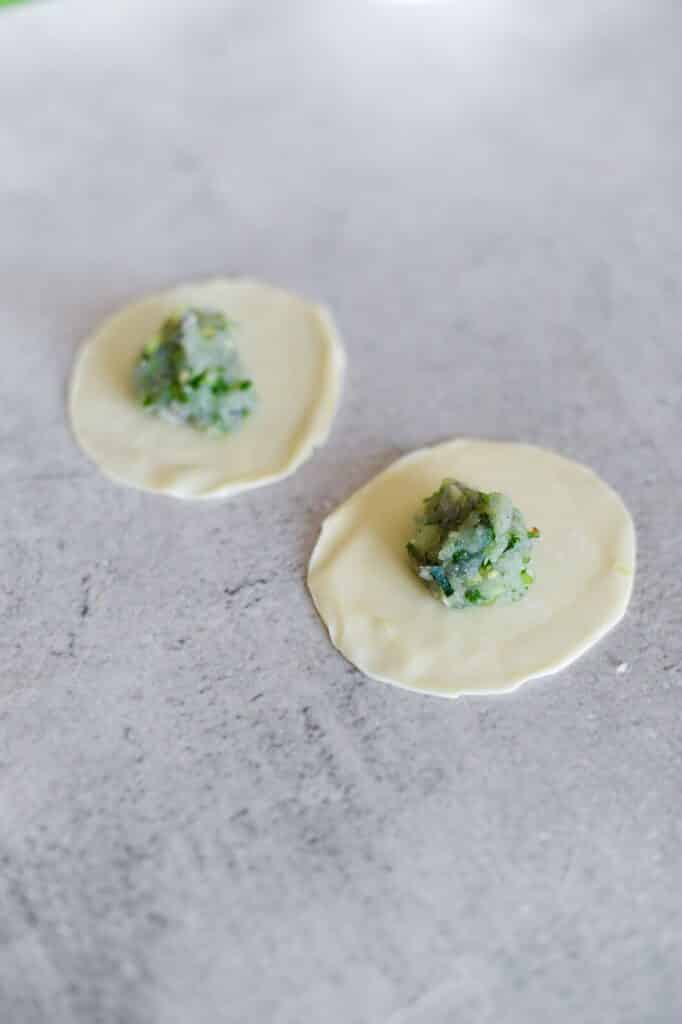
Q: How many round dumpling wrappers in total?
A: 2